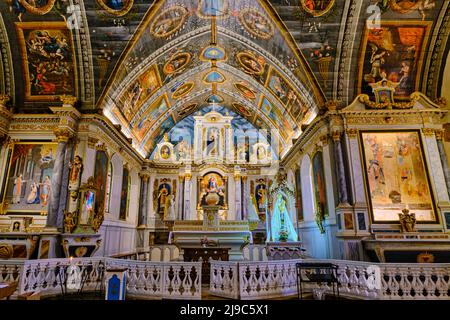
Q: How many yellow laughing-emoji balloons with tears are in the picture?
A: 0